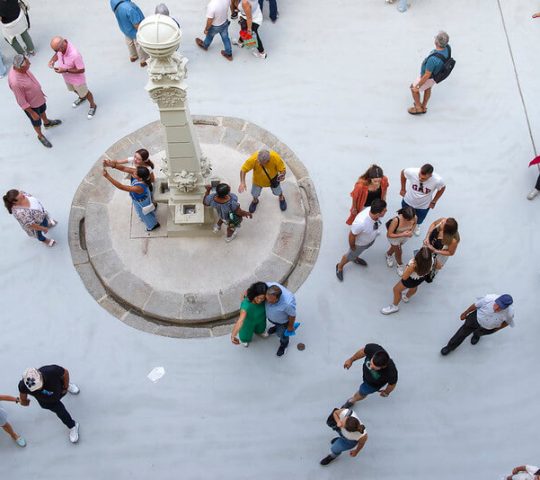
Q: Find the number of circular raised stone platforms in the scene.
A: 1